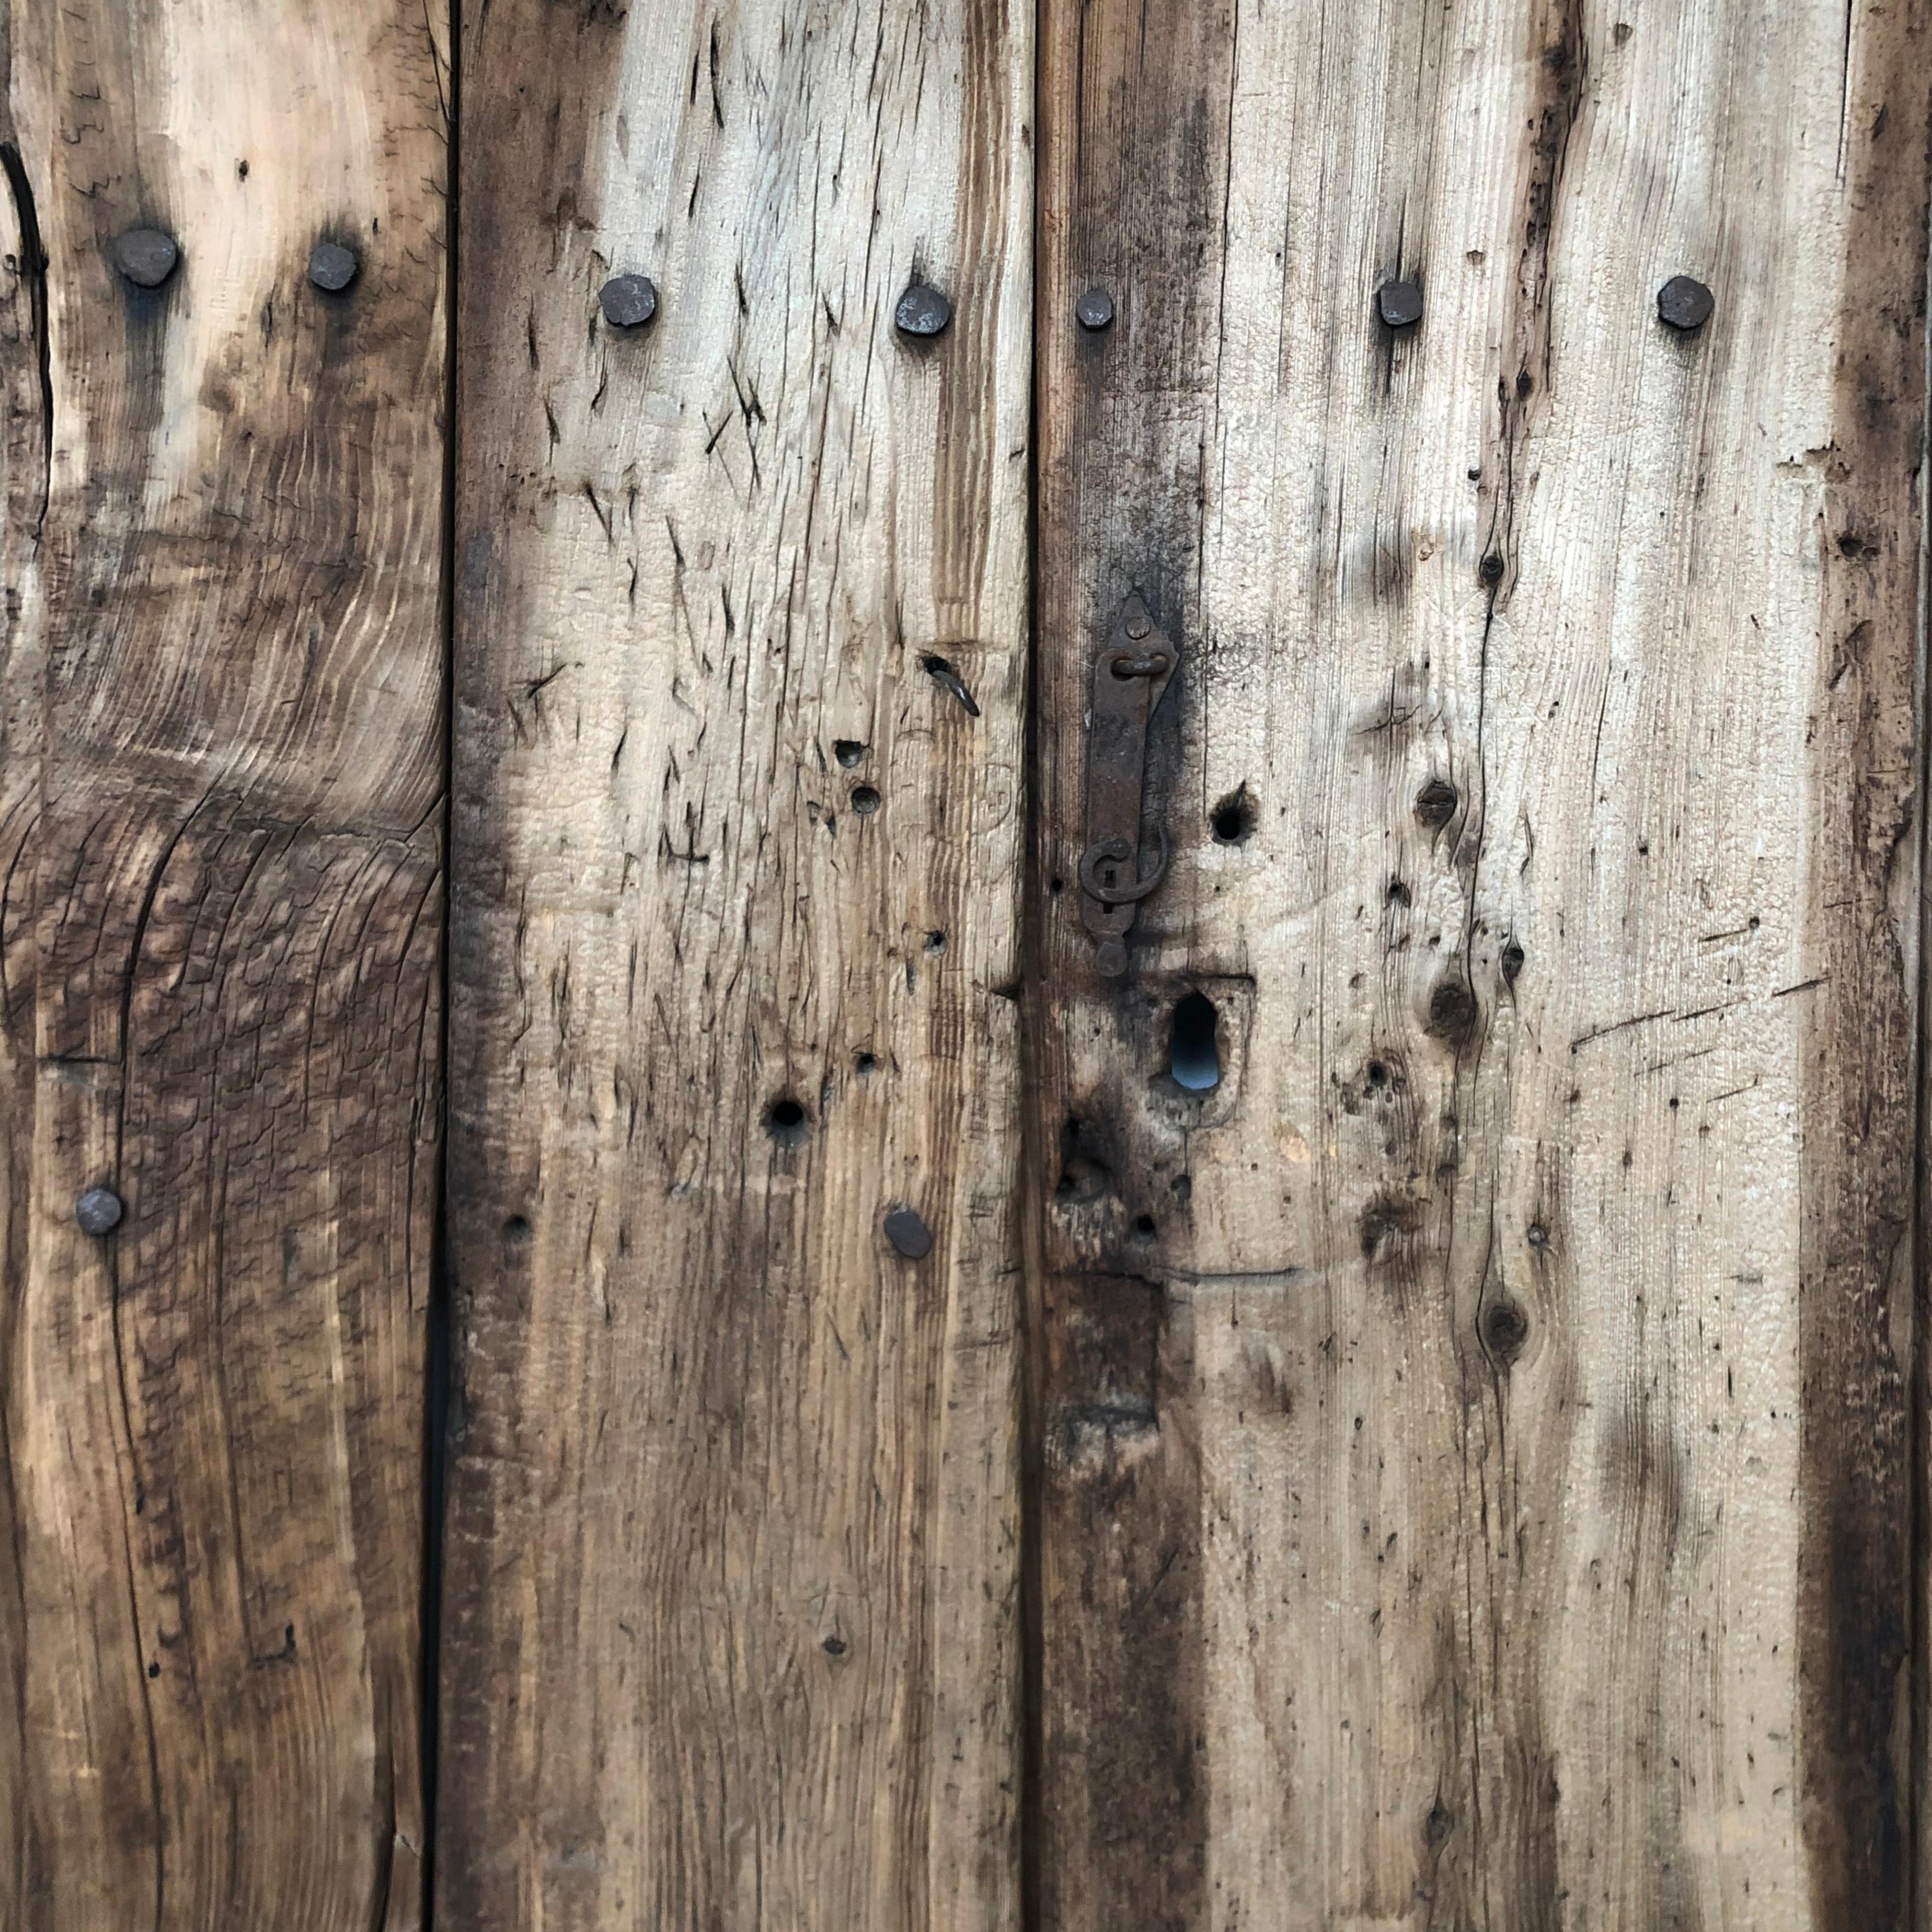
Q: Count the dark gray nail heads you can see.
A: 9